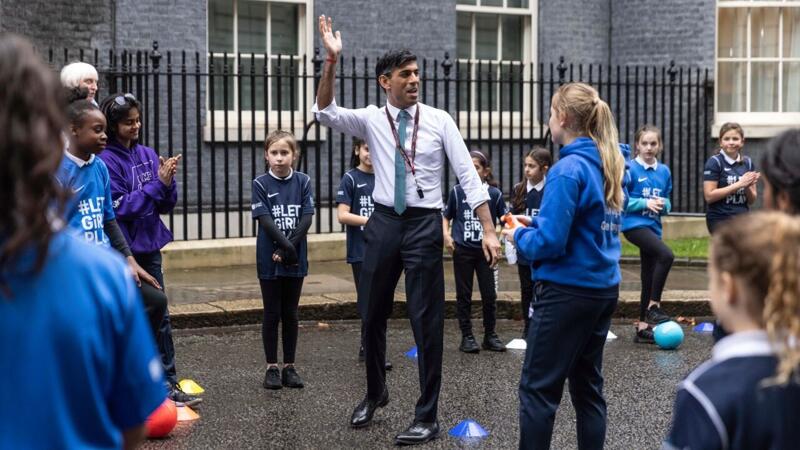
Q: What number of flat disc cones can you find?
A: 7